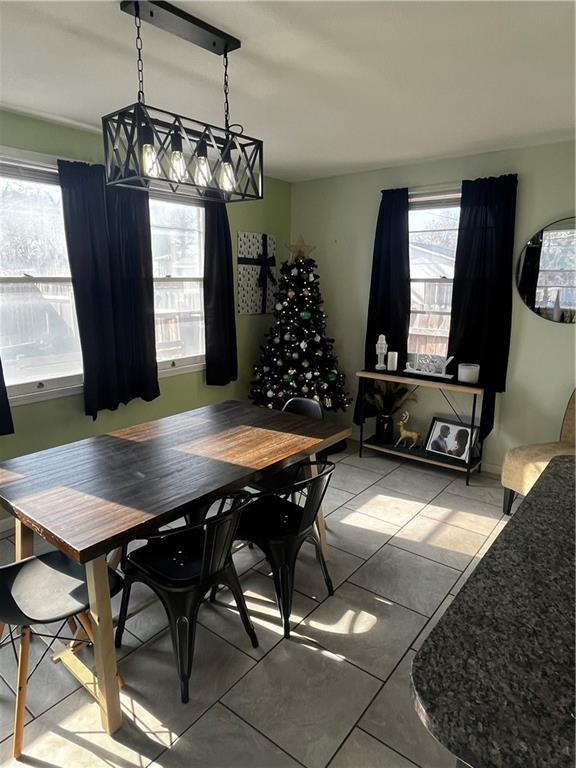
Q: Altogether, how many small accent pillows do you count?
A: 0